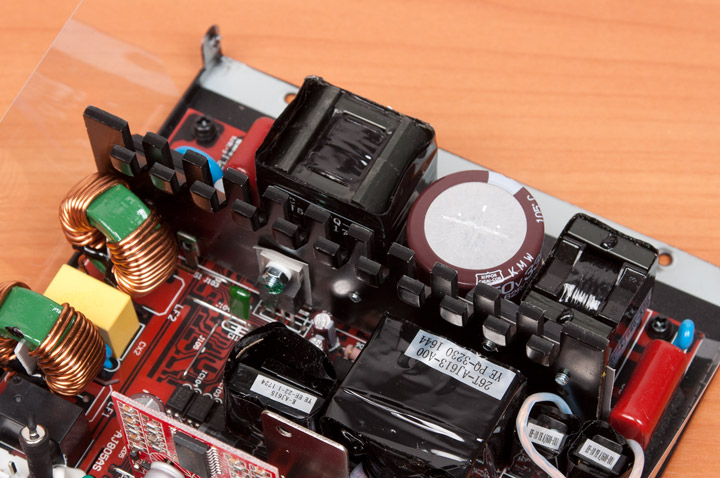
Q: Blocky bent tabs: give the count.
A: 11